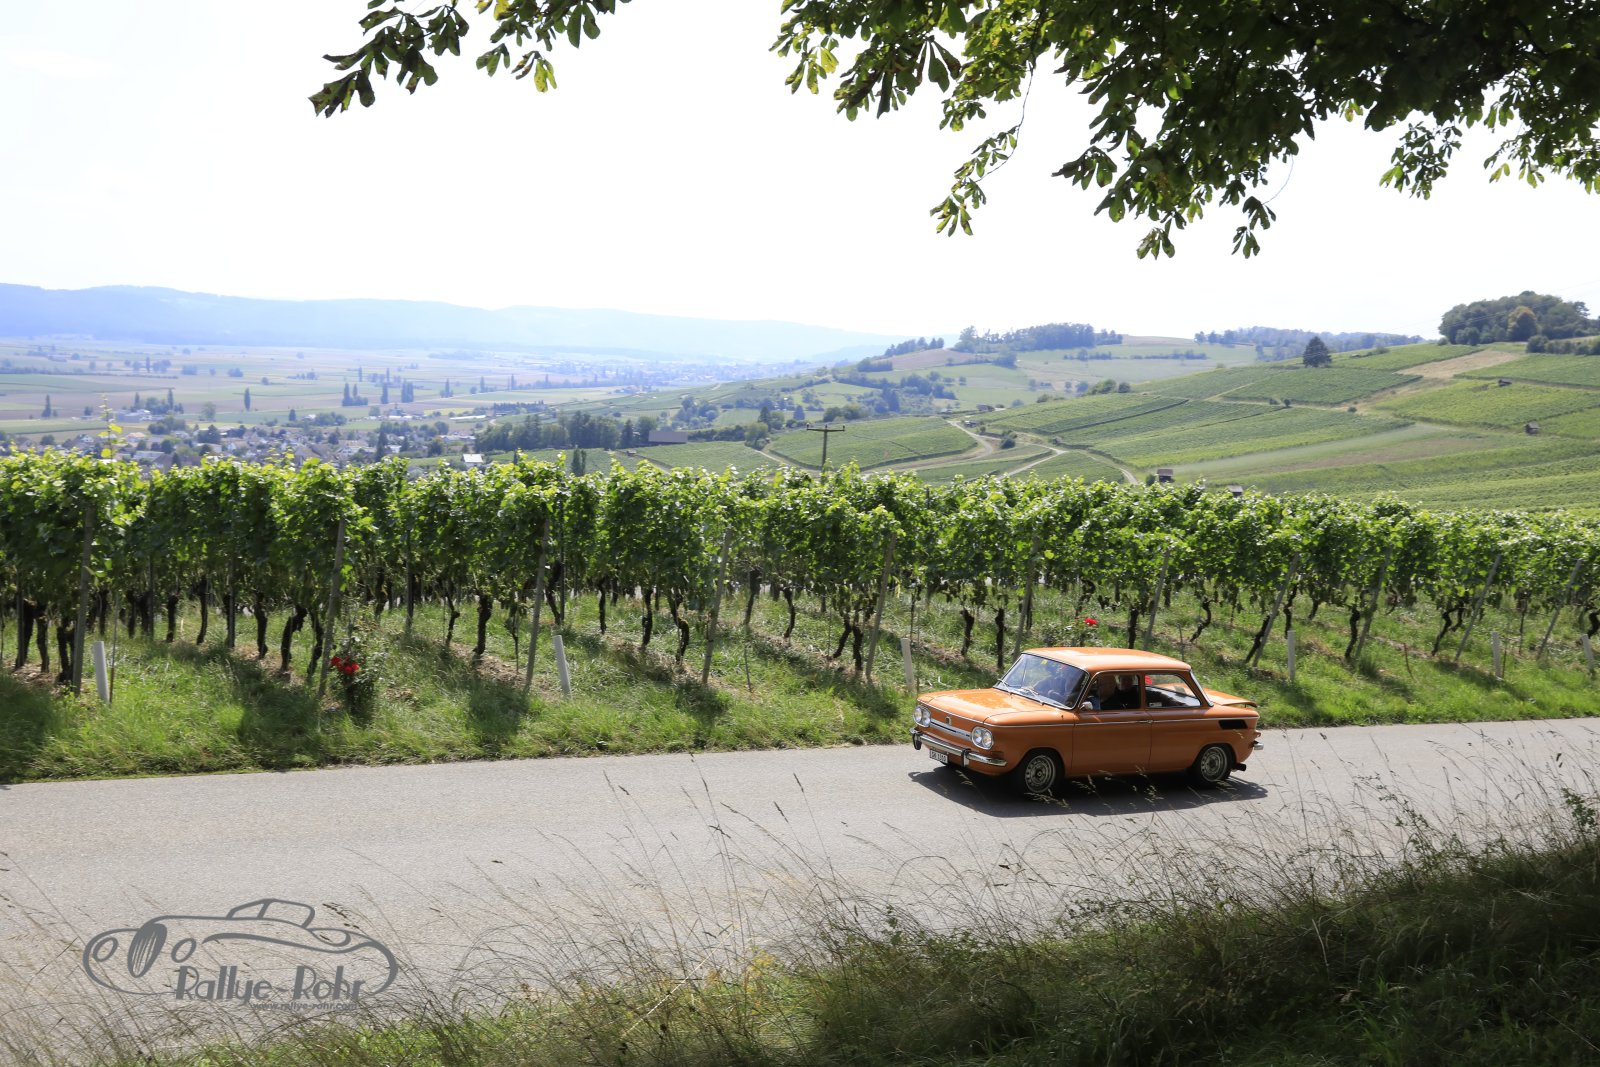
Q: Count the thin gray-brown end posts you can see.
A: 11